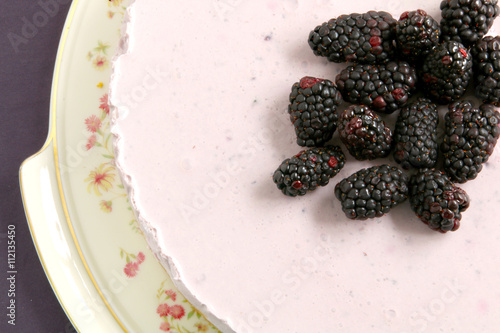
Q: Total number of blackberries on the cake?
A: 13